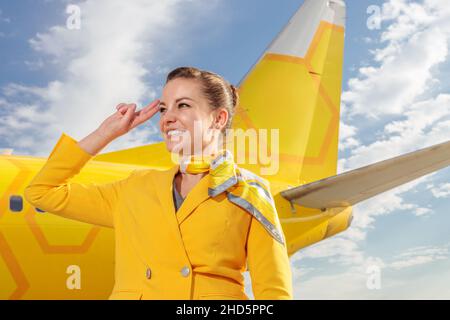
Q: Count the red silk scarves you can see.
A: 0